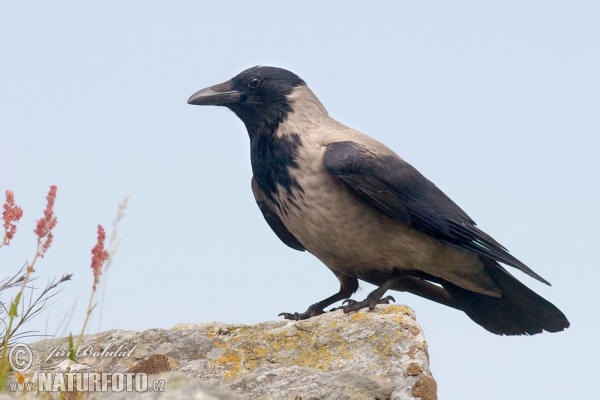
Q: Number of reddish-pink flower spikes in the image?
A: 3